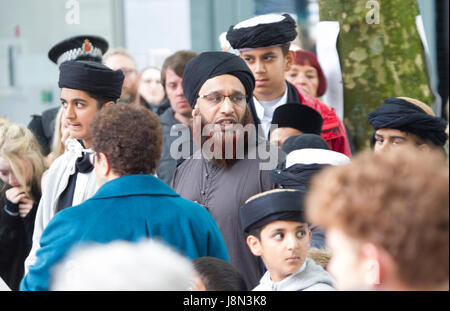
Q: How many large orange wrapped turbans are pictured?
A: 0